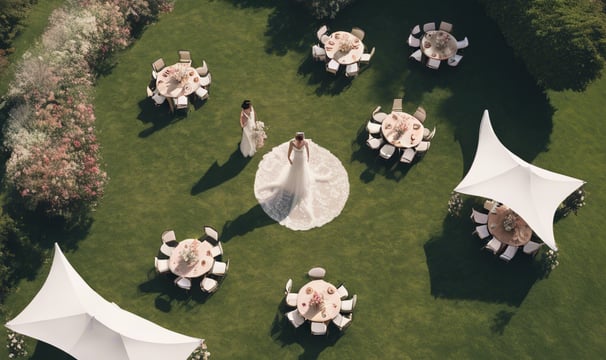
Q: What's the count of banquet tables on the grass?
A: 7